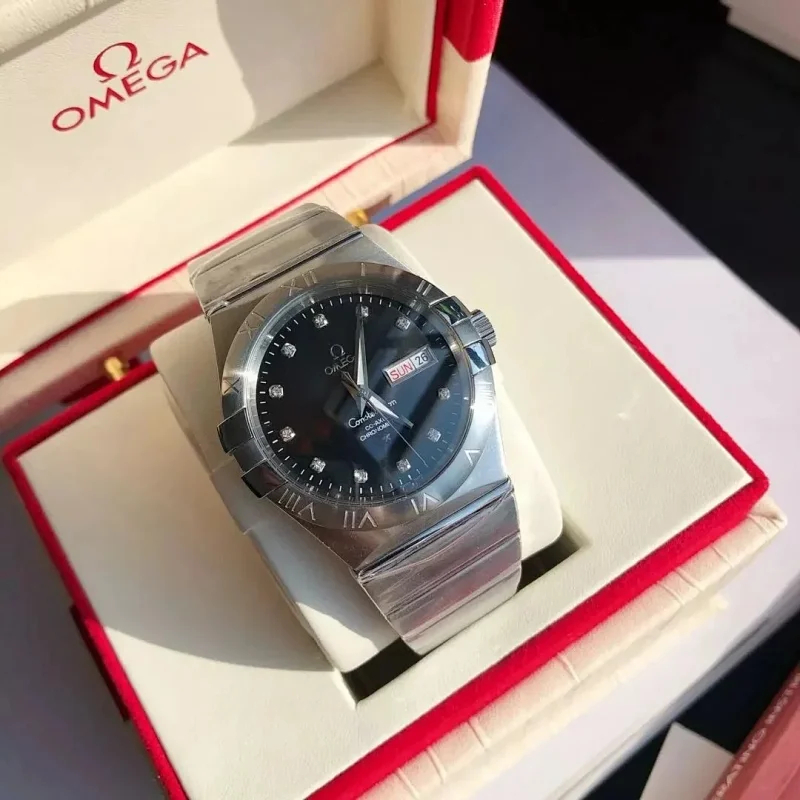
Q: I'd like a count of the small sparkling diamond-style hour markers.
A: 11